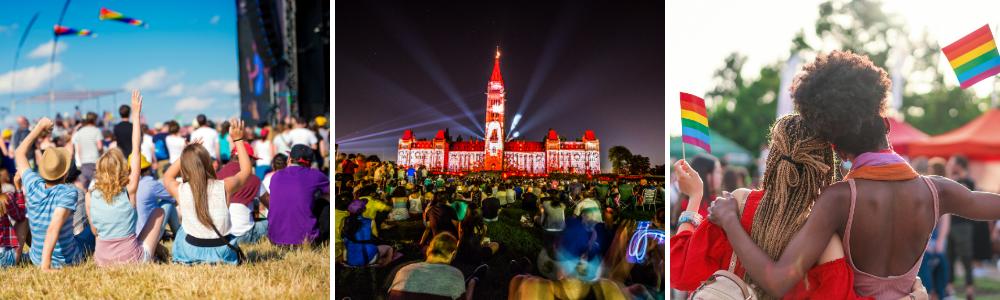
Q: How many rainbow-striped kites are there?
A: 2